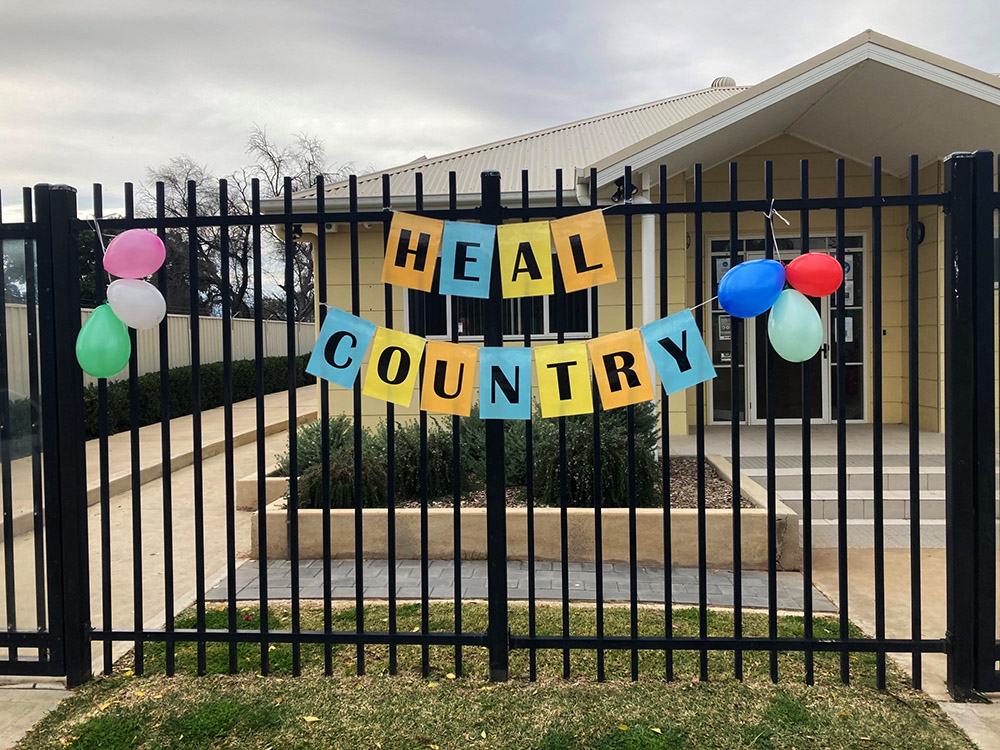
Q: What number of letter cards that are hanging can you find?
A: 11